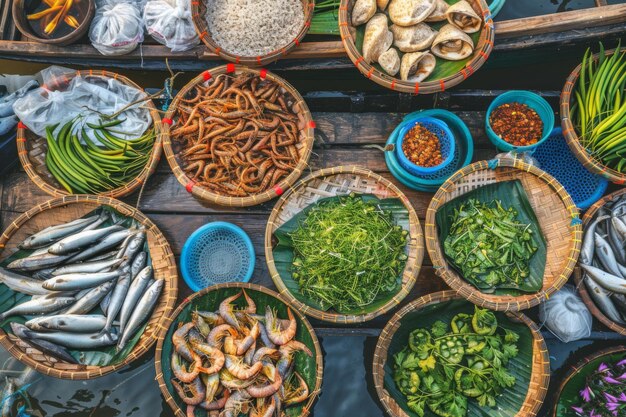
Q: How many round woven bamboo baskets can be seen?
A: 12